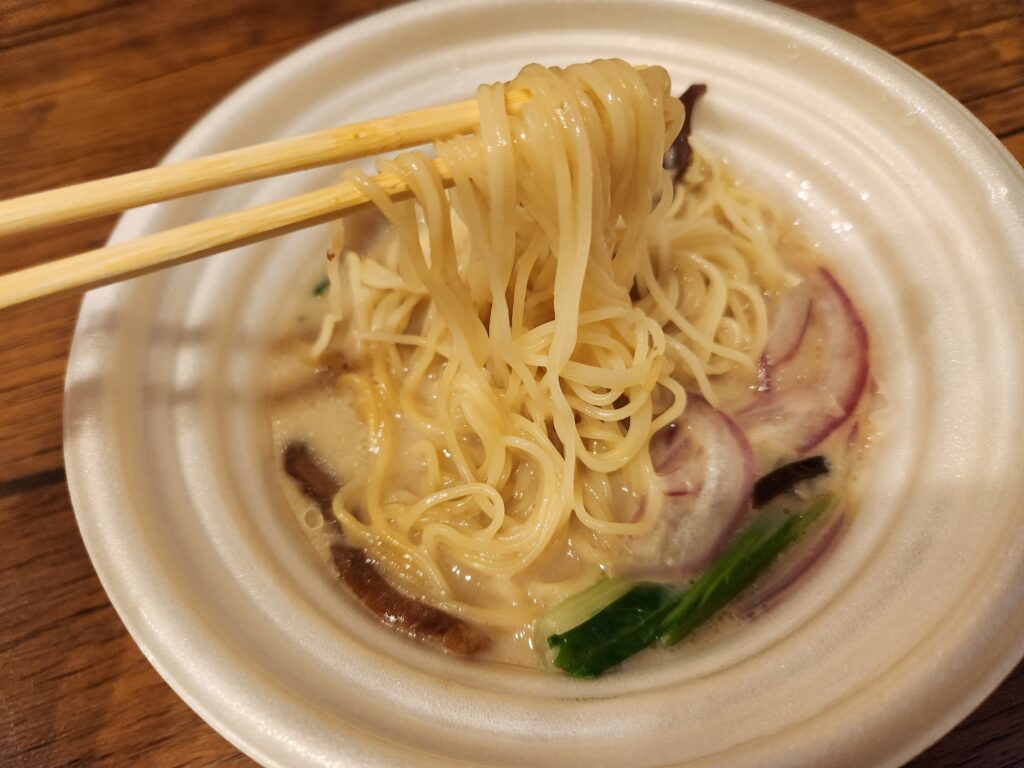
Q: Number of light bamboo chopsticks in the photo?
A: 2